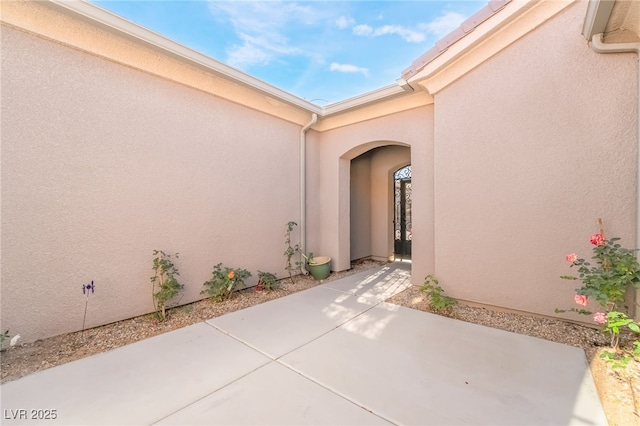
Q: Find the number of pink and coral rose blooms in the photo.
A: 4